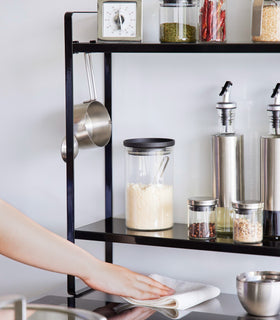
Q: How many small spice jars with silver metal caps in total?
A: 2